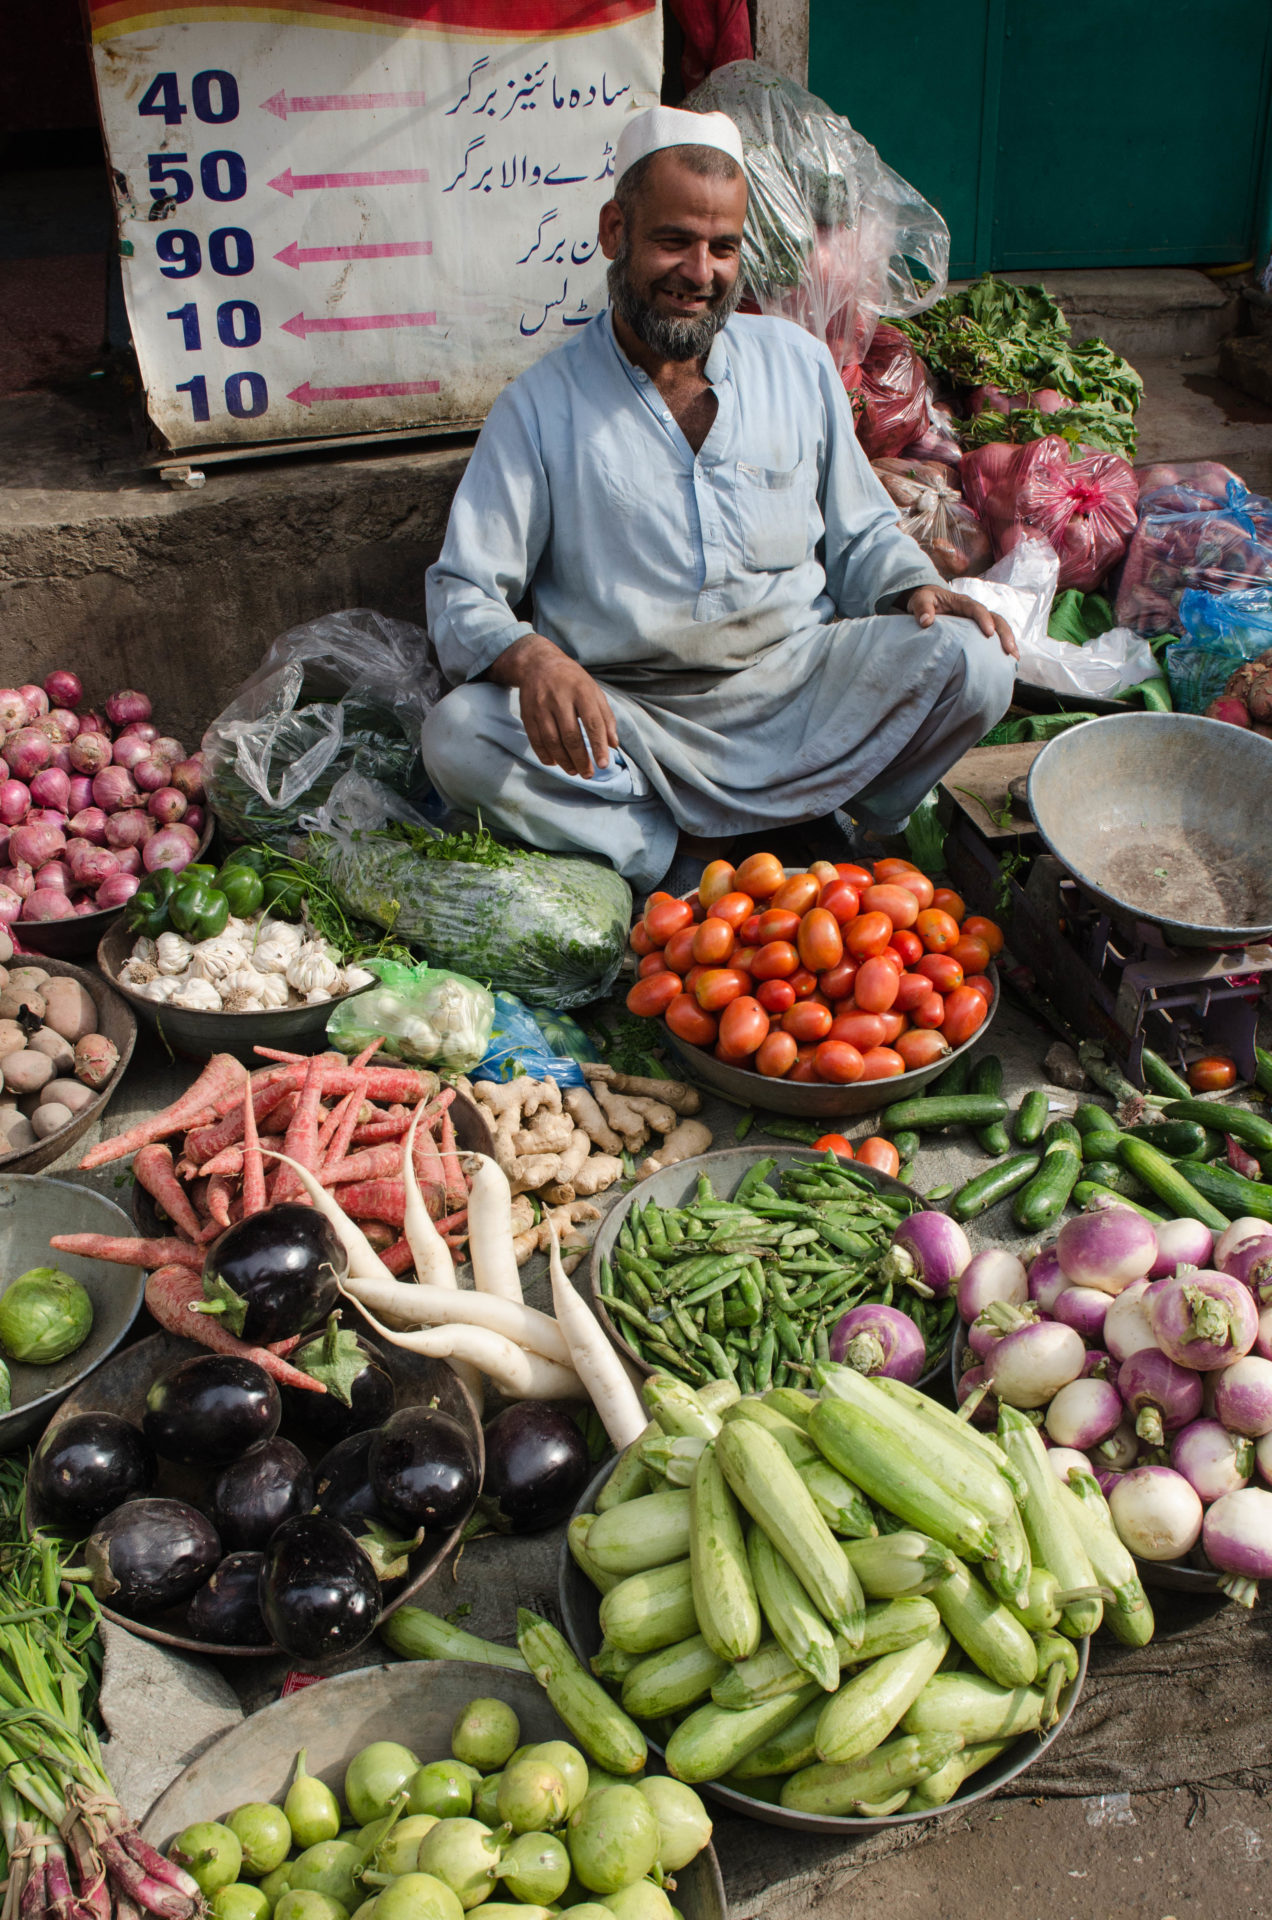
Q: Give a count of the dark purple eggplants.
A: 12